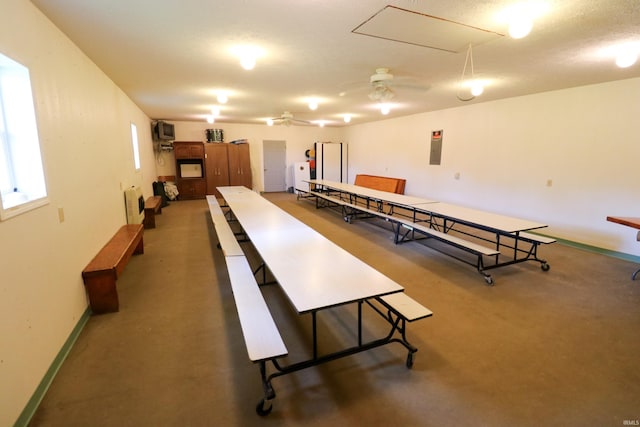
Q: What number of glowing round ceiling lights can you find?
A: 12